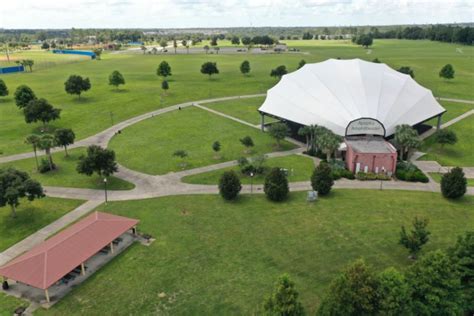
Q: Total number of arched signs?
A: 1